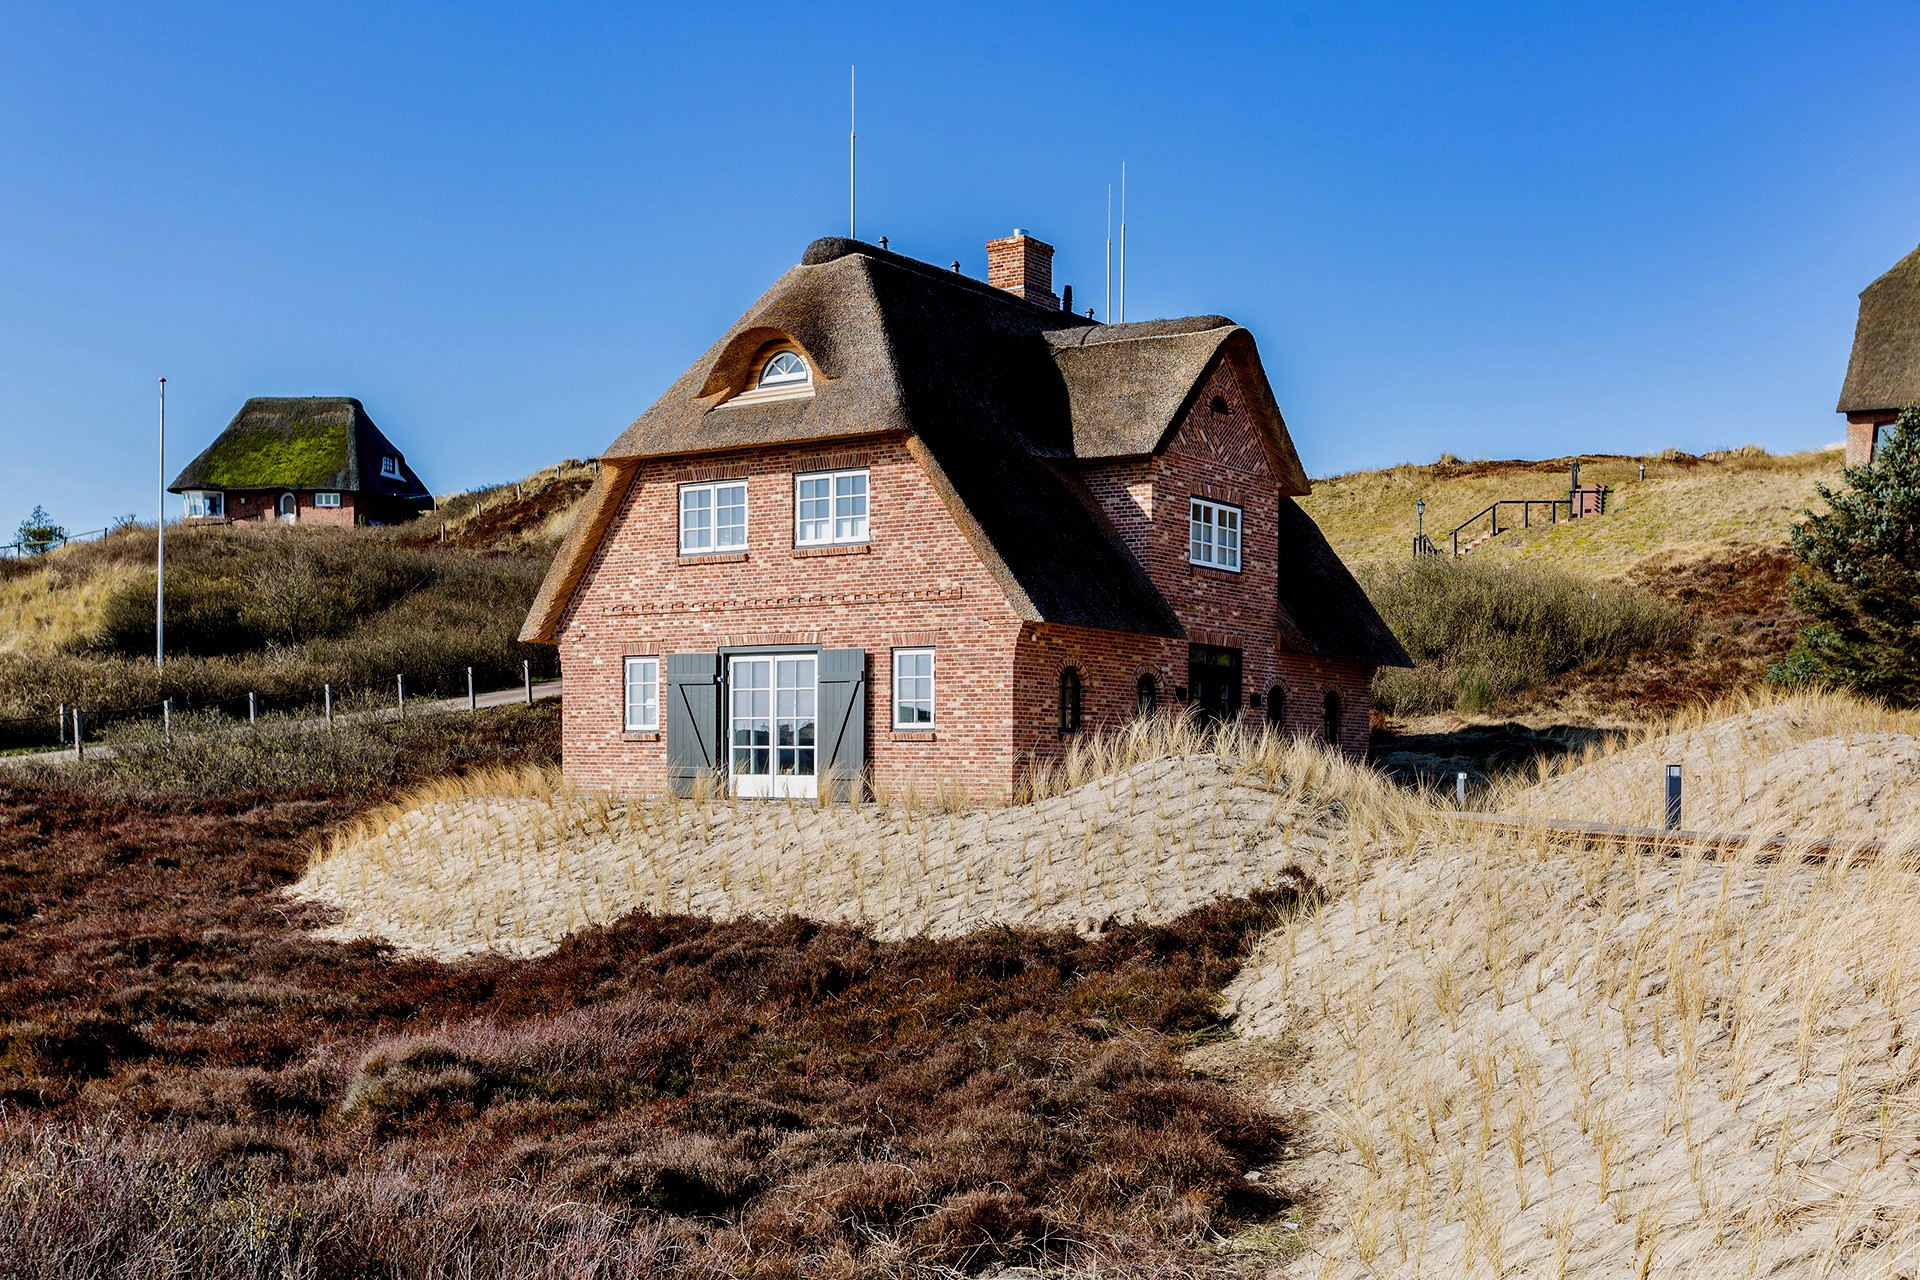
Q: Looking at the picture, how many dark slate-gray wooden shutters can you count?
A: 2